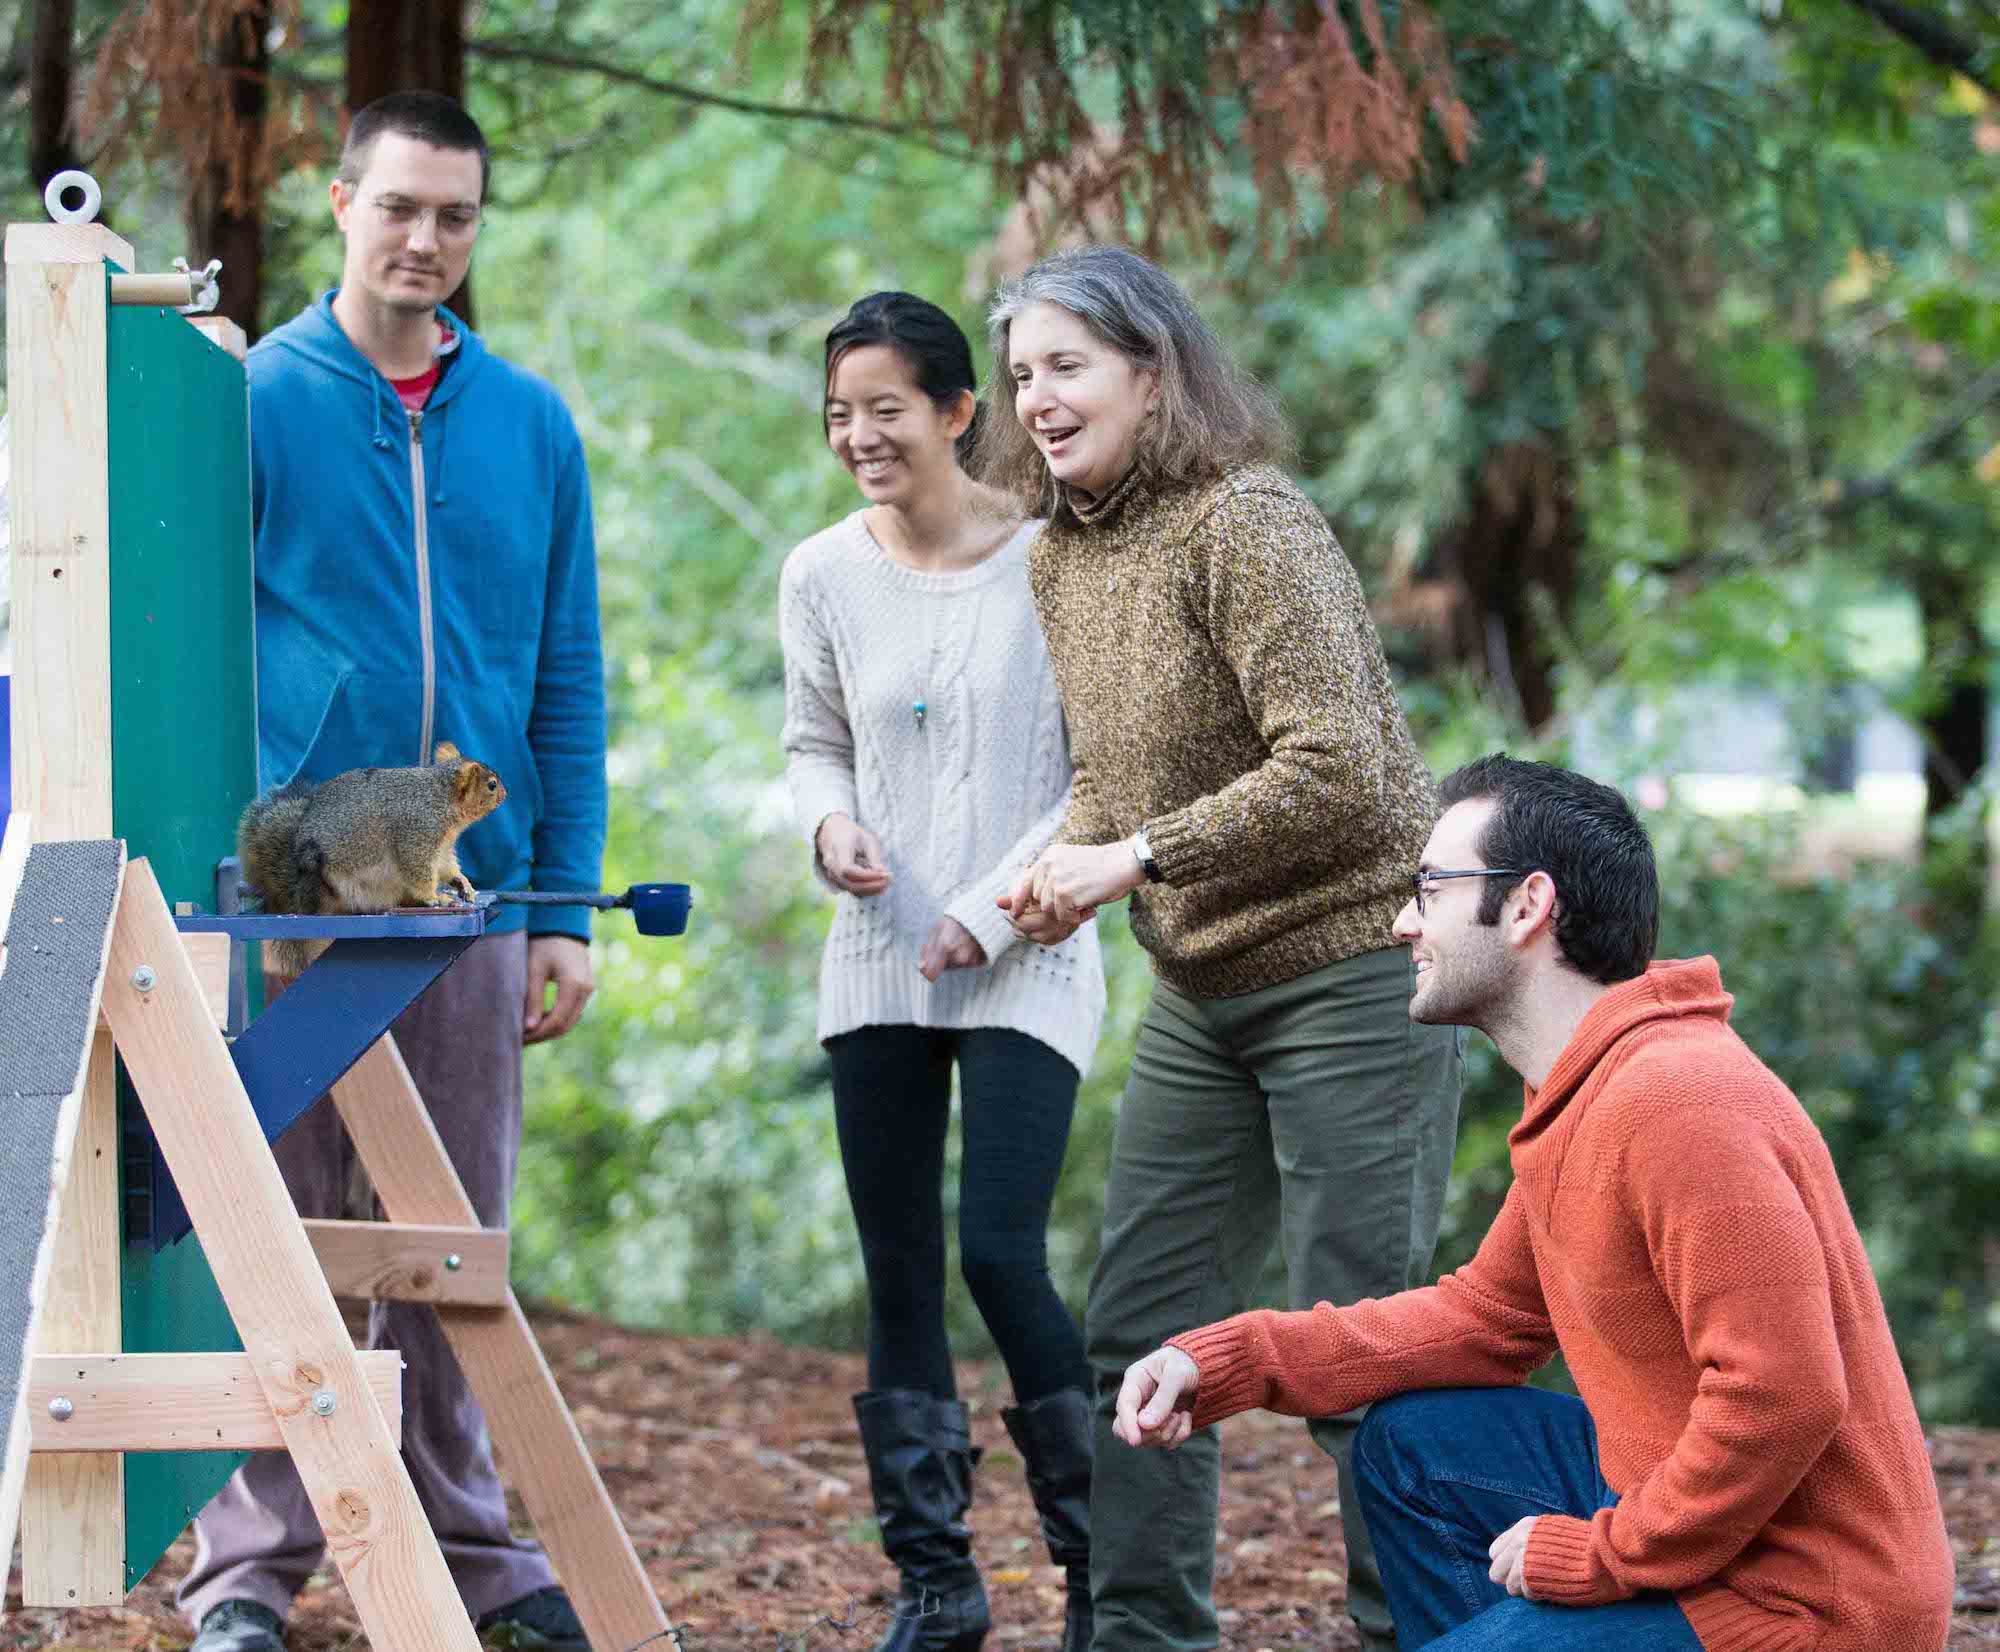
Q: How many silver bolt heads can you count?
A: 4